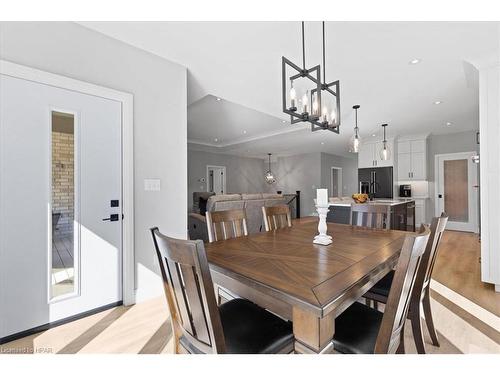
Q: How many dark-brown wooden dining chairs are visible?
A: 6